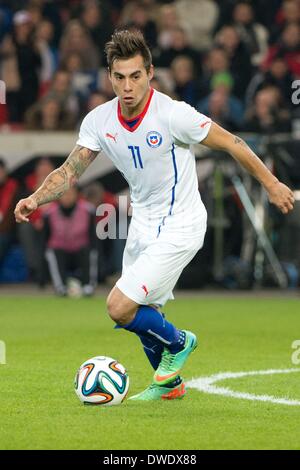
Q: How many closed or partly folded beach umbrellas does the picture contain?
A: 0